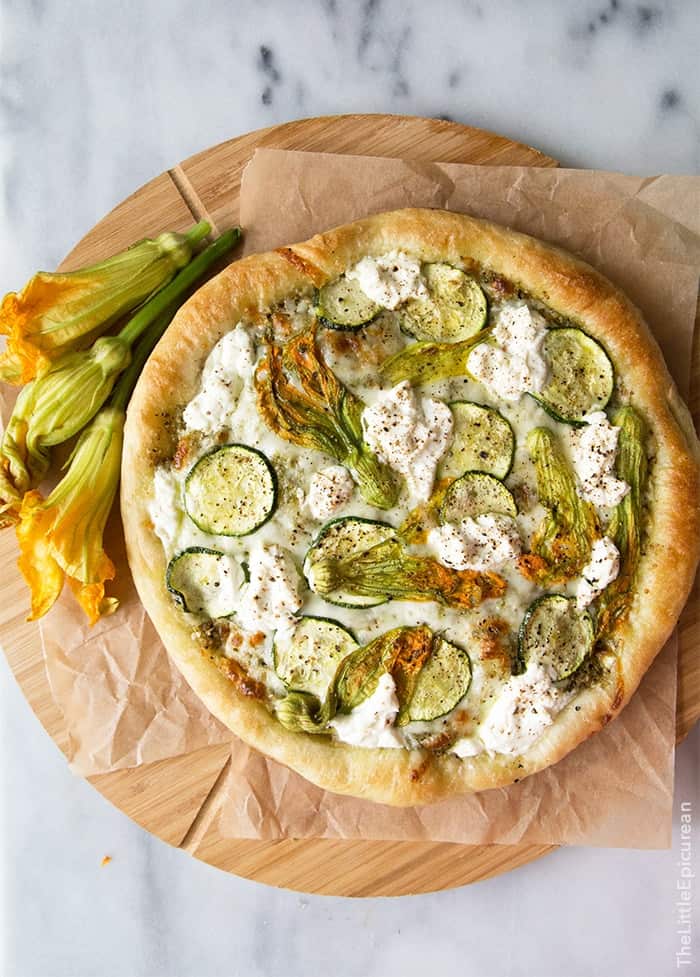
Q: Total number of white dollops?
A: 12